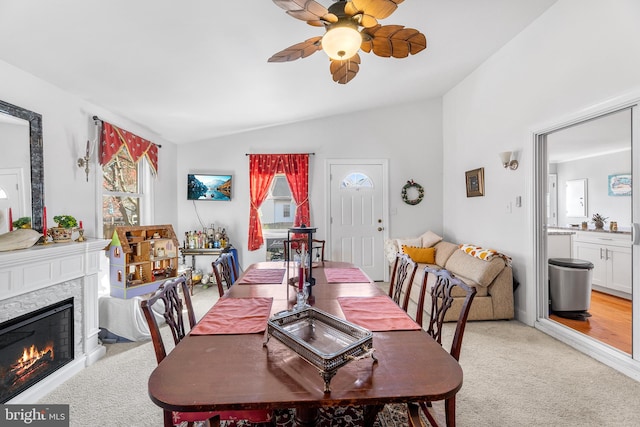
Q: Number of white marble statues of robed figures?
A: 0